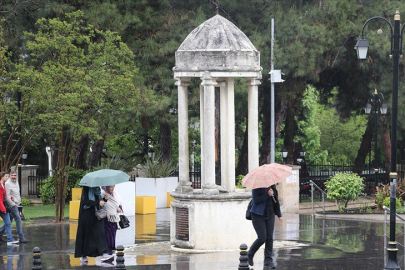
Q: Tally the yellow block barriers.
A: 4